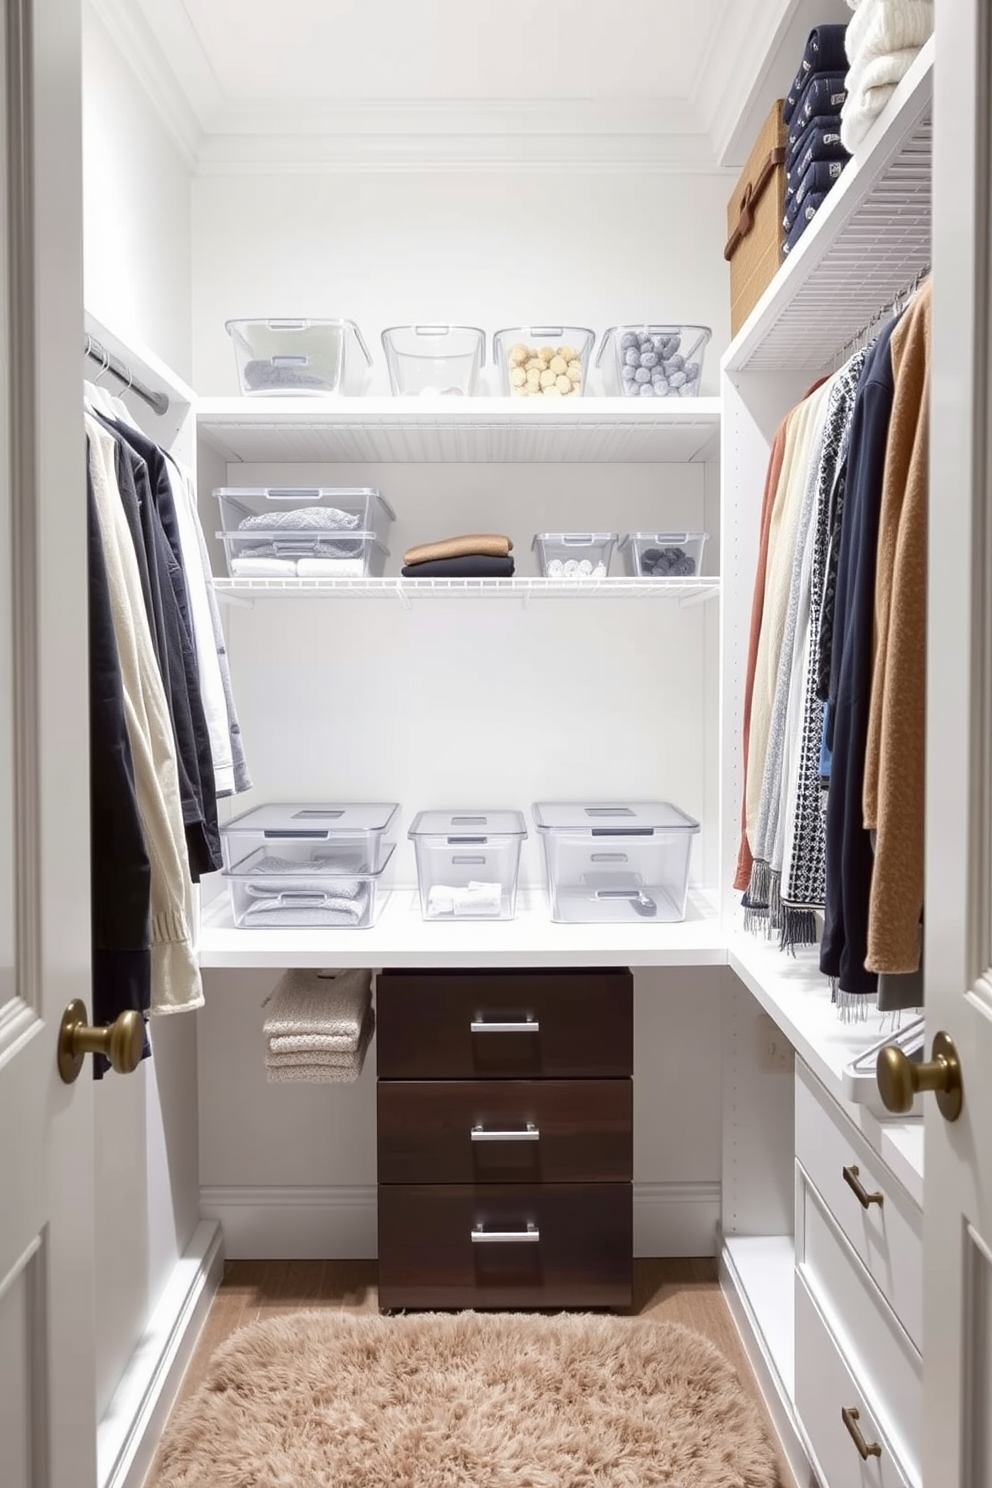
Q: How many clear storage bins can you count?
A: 12